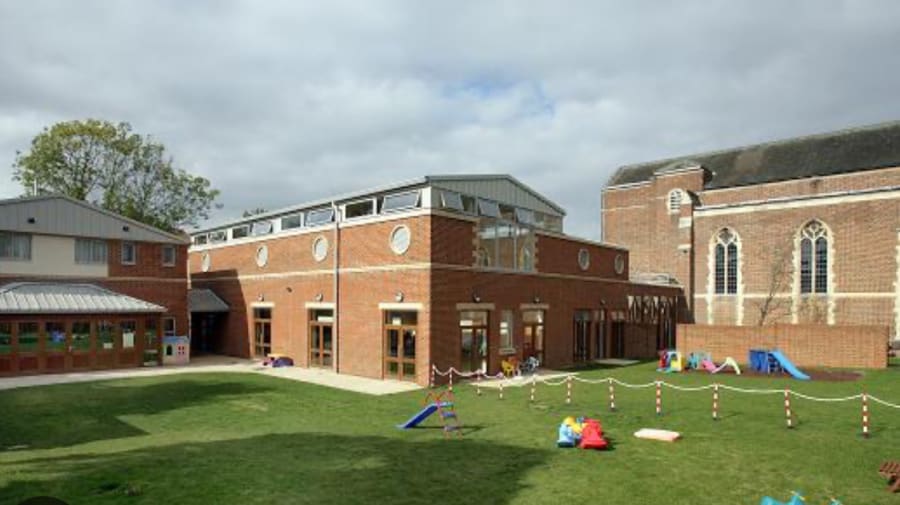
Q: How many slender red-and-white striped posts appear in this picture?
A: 11